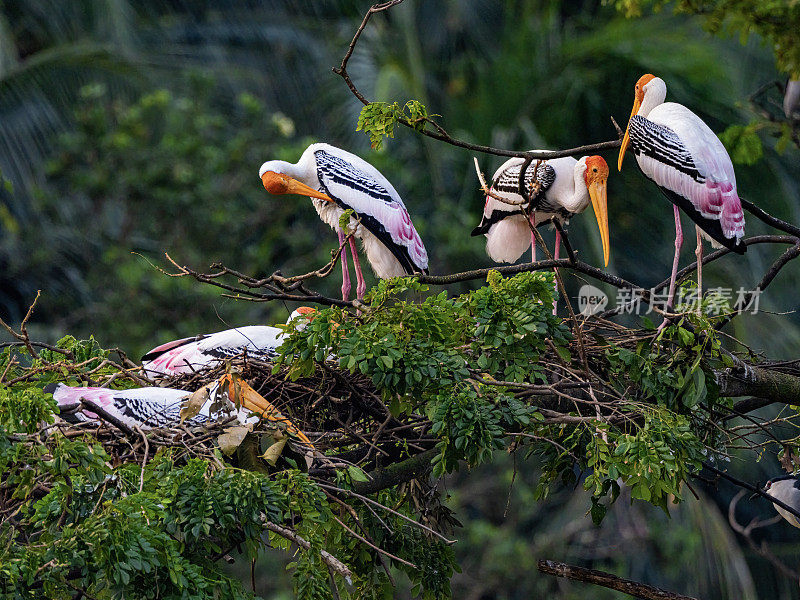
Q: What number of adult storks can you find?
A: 5